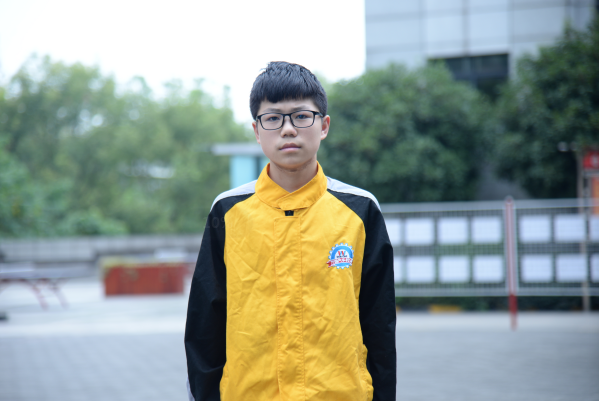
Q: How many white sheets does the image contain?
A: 14